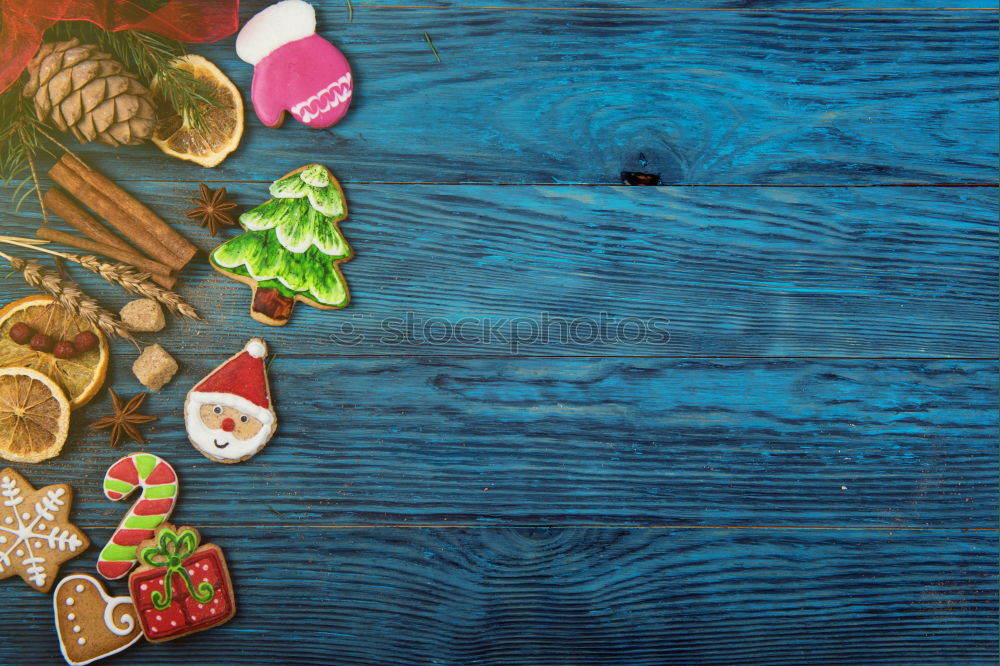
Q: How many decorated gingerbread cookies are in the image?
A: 7